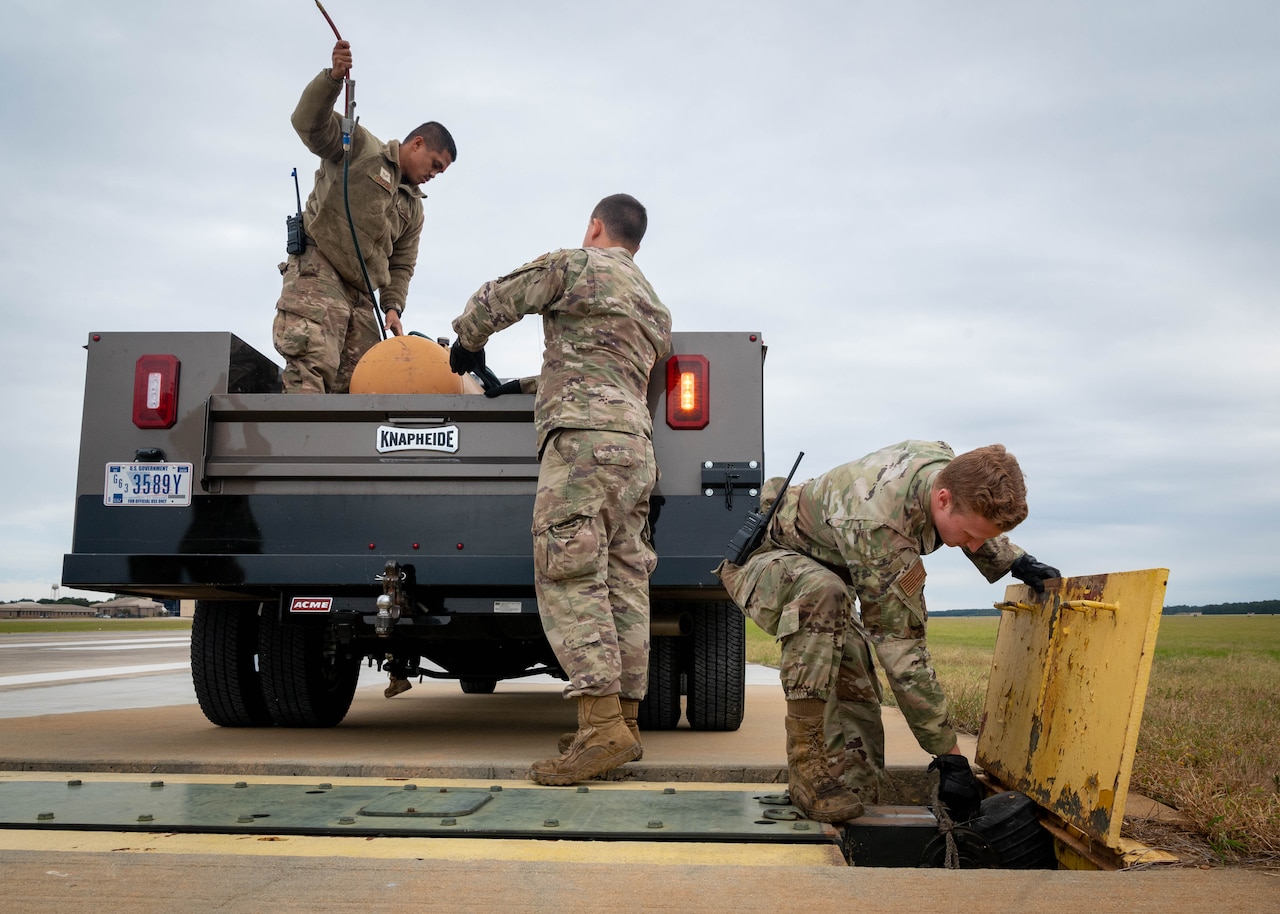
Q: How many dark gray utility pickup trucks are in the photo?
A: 1